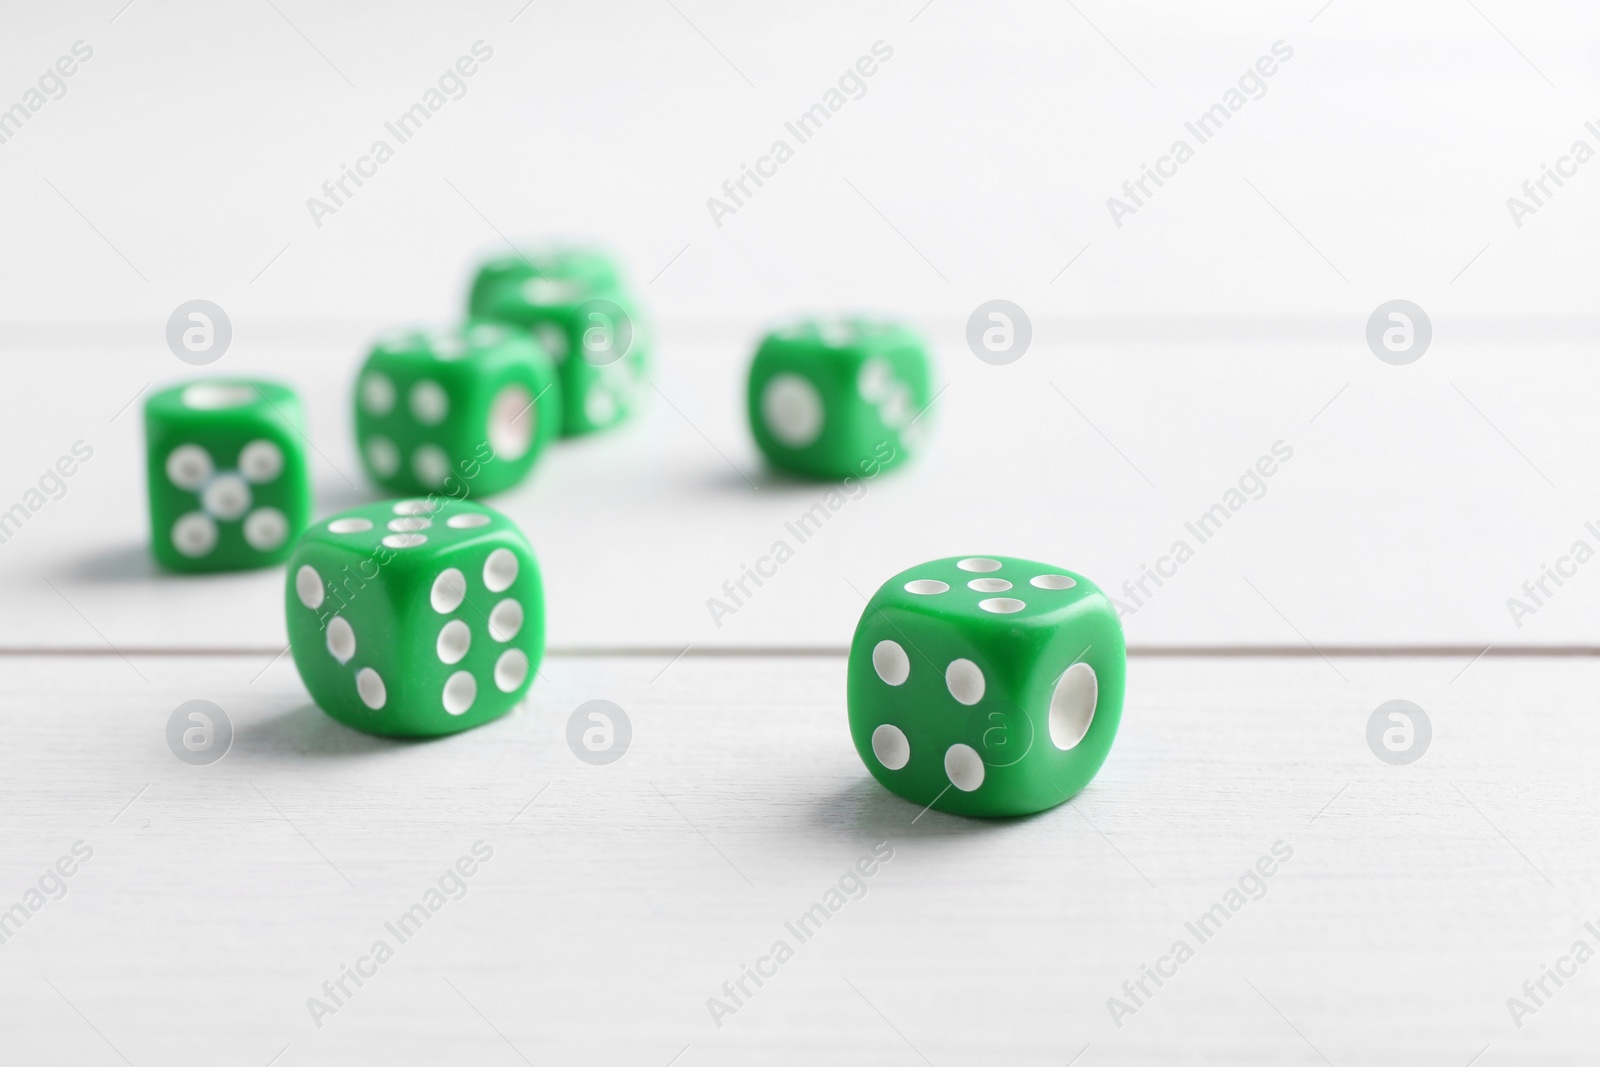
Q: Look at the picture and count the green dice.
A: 7